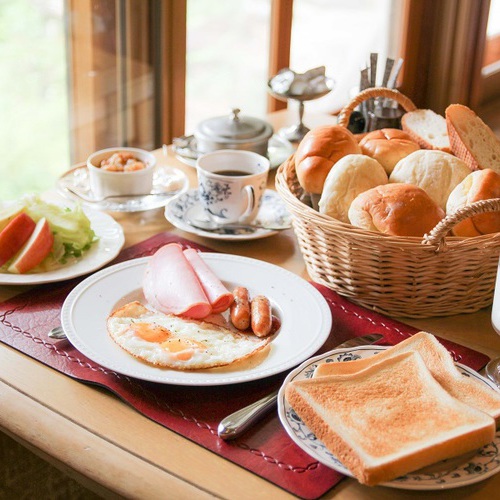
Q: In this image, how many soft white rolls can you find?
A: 2